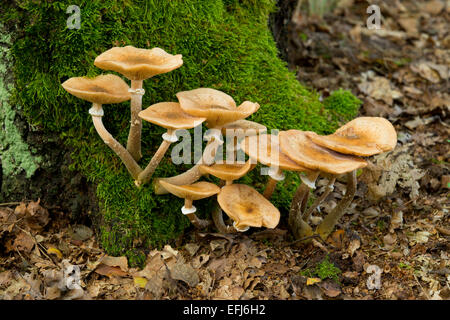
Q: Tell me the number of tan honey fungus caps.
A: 11